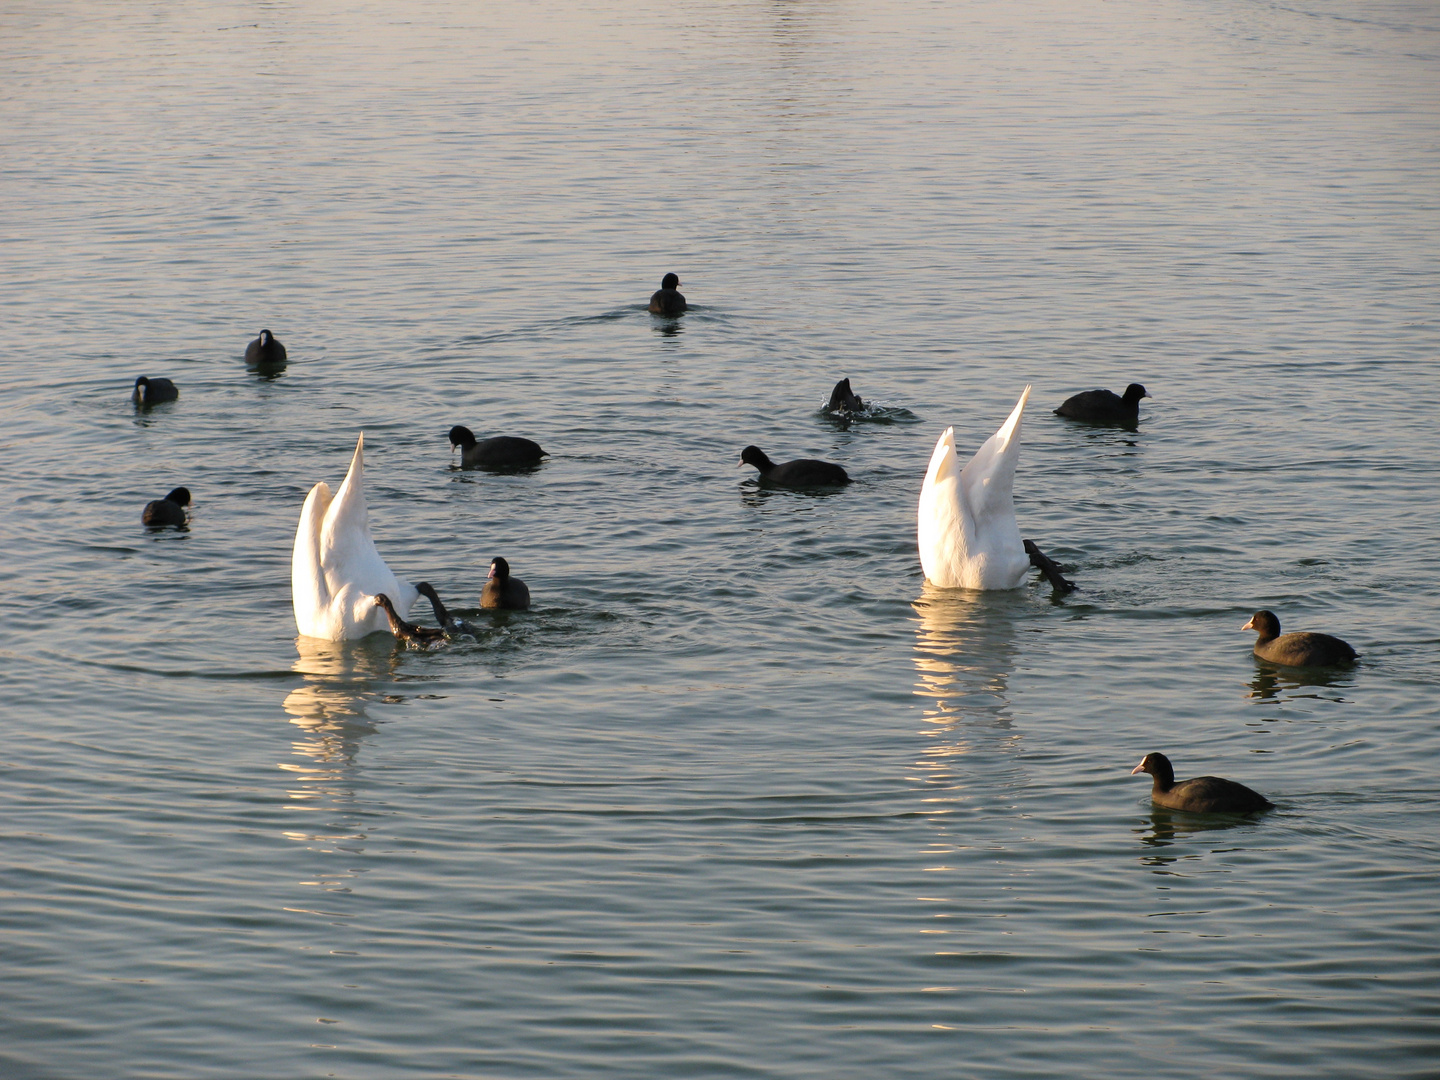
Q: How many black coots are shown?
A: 11